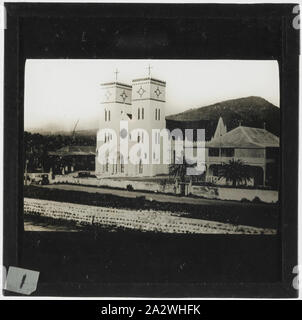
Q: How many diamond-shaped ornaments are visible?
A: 4